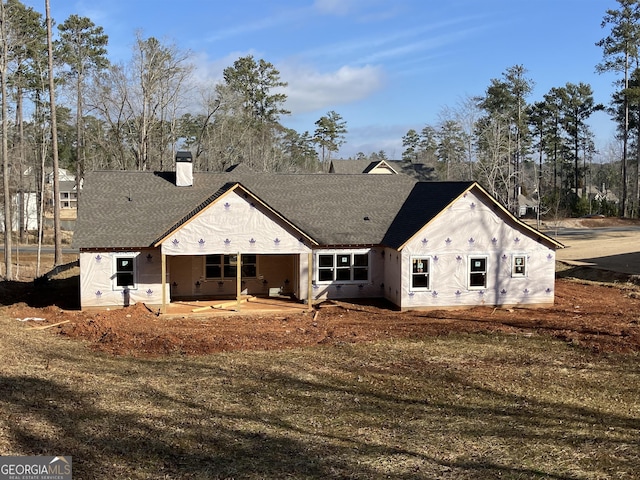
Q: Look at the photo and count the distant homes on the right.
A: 2